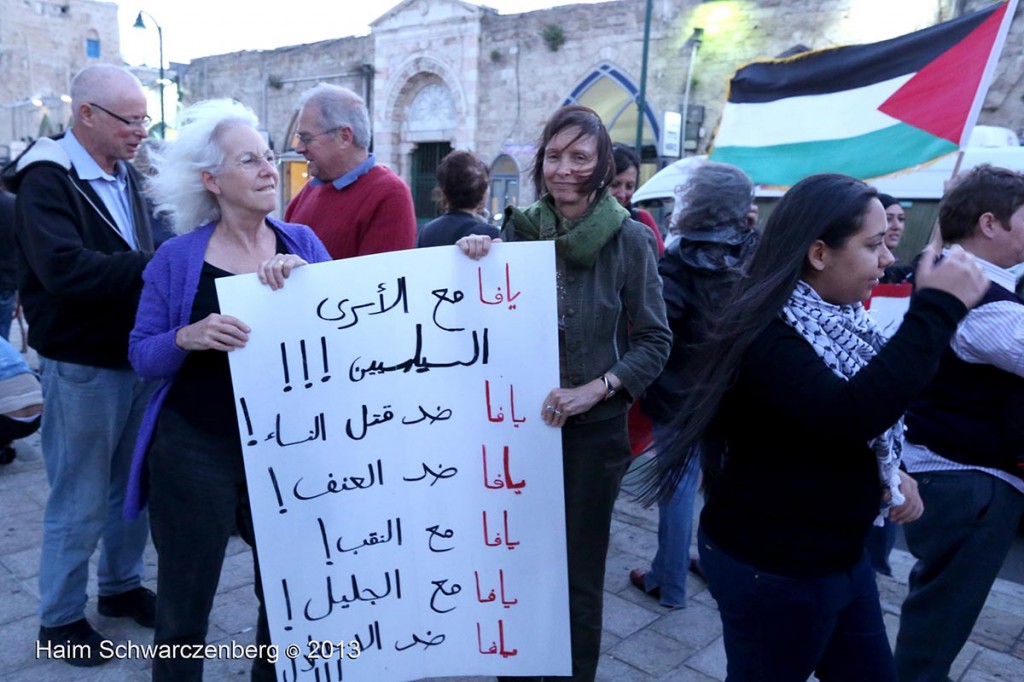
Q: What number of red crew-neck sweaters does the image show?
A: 1